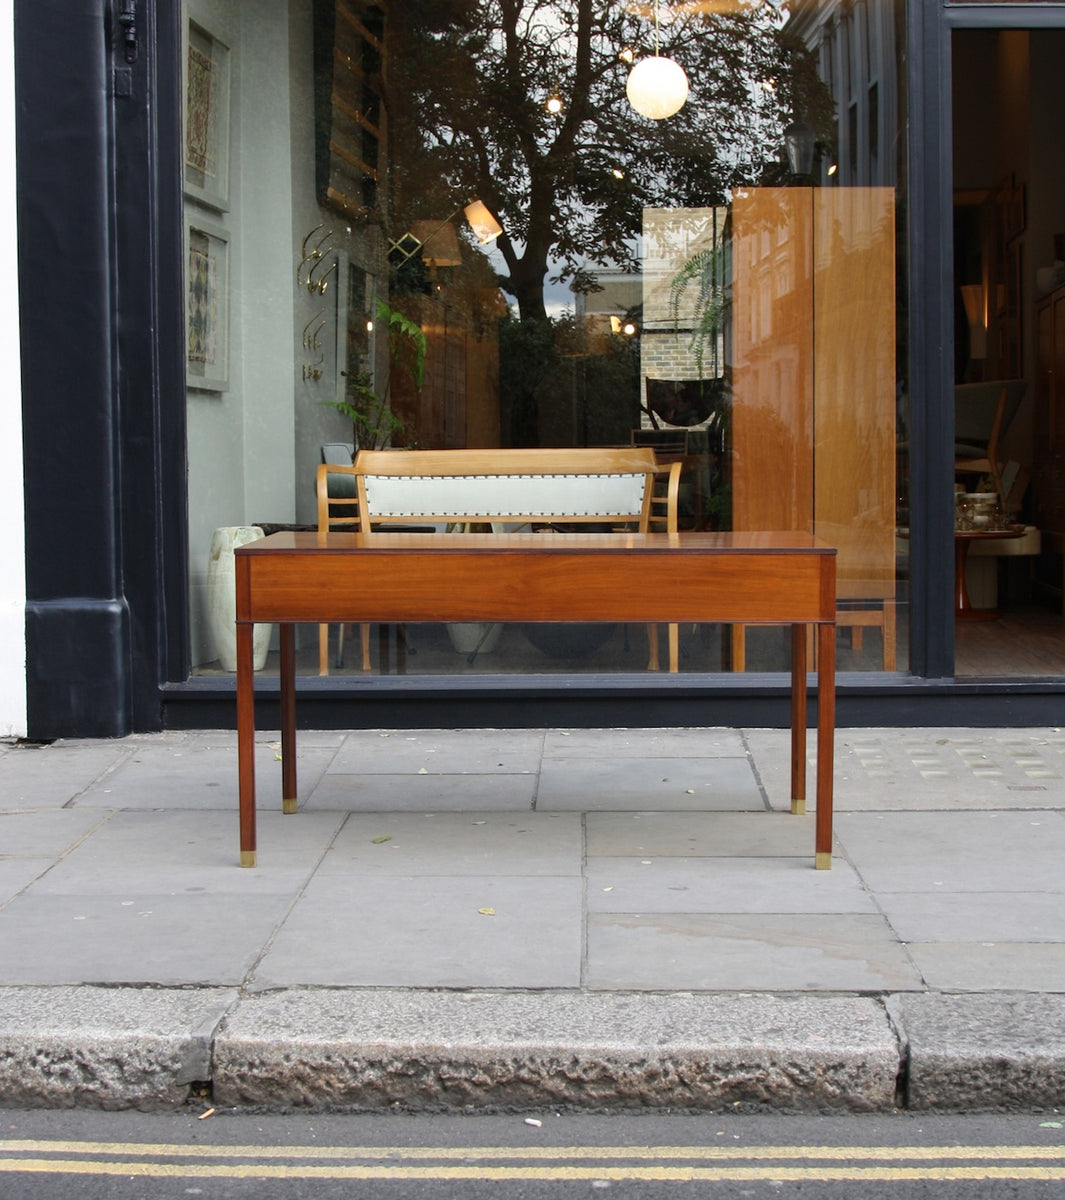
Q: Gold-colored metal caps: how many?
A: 4